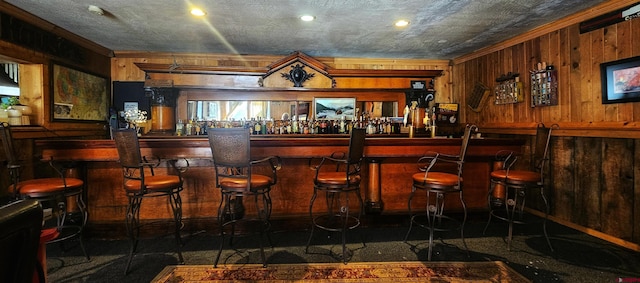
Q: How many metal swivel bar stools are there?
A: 6